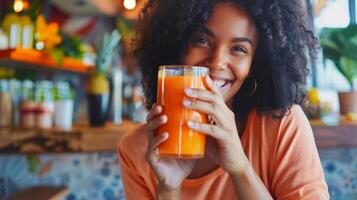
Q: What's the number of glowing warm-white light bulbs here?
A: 2